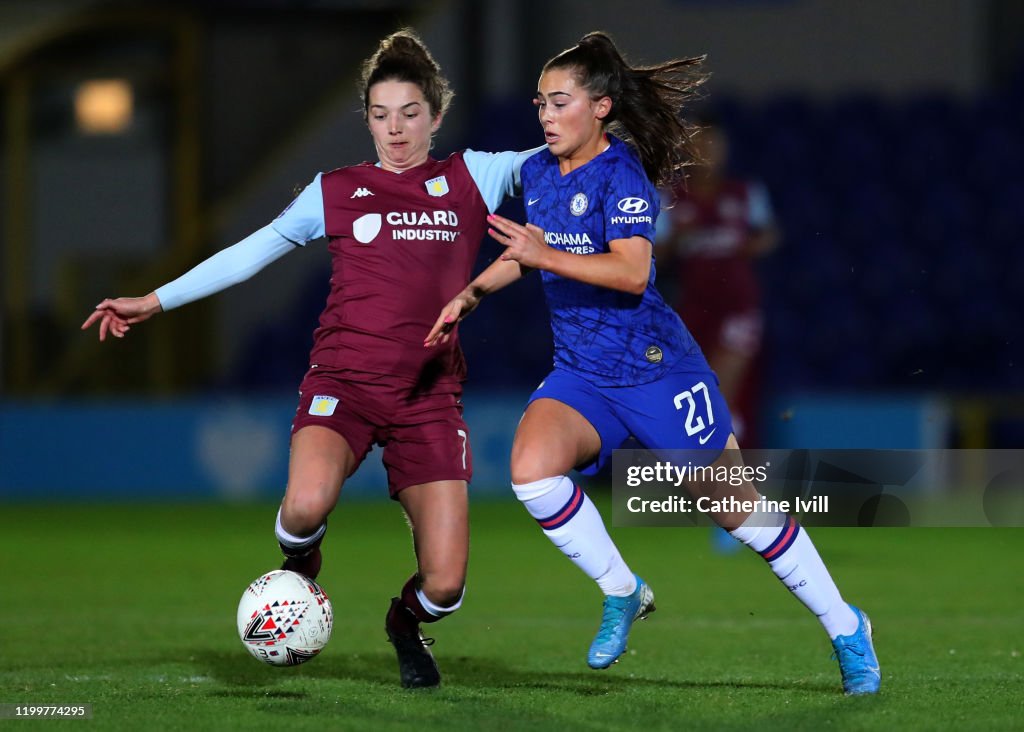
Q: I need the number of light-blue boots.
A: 2